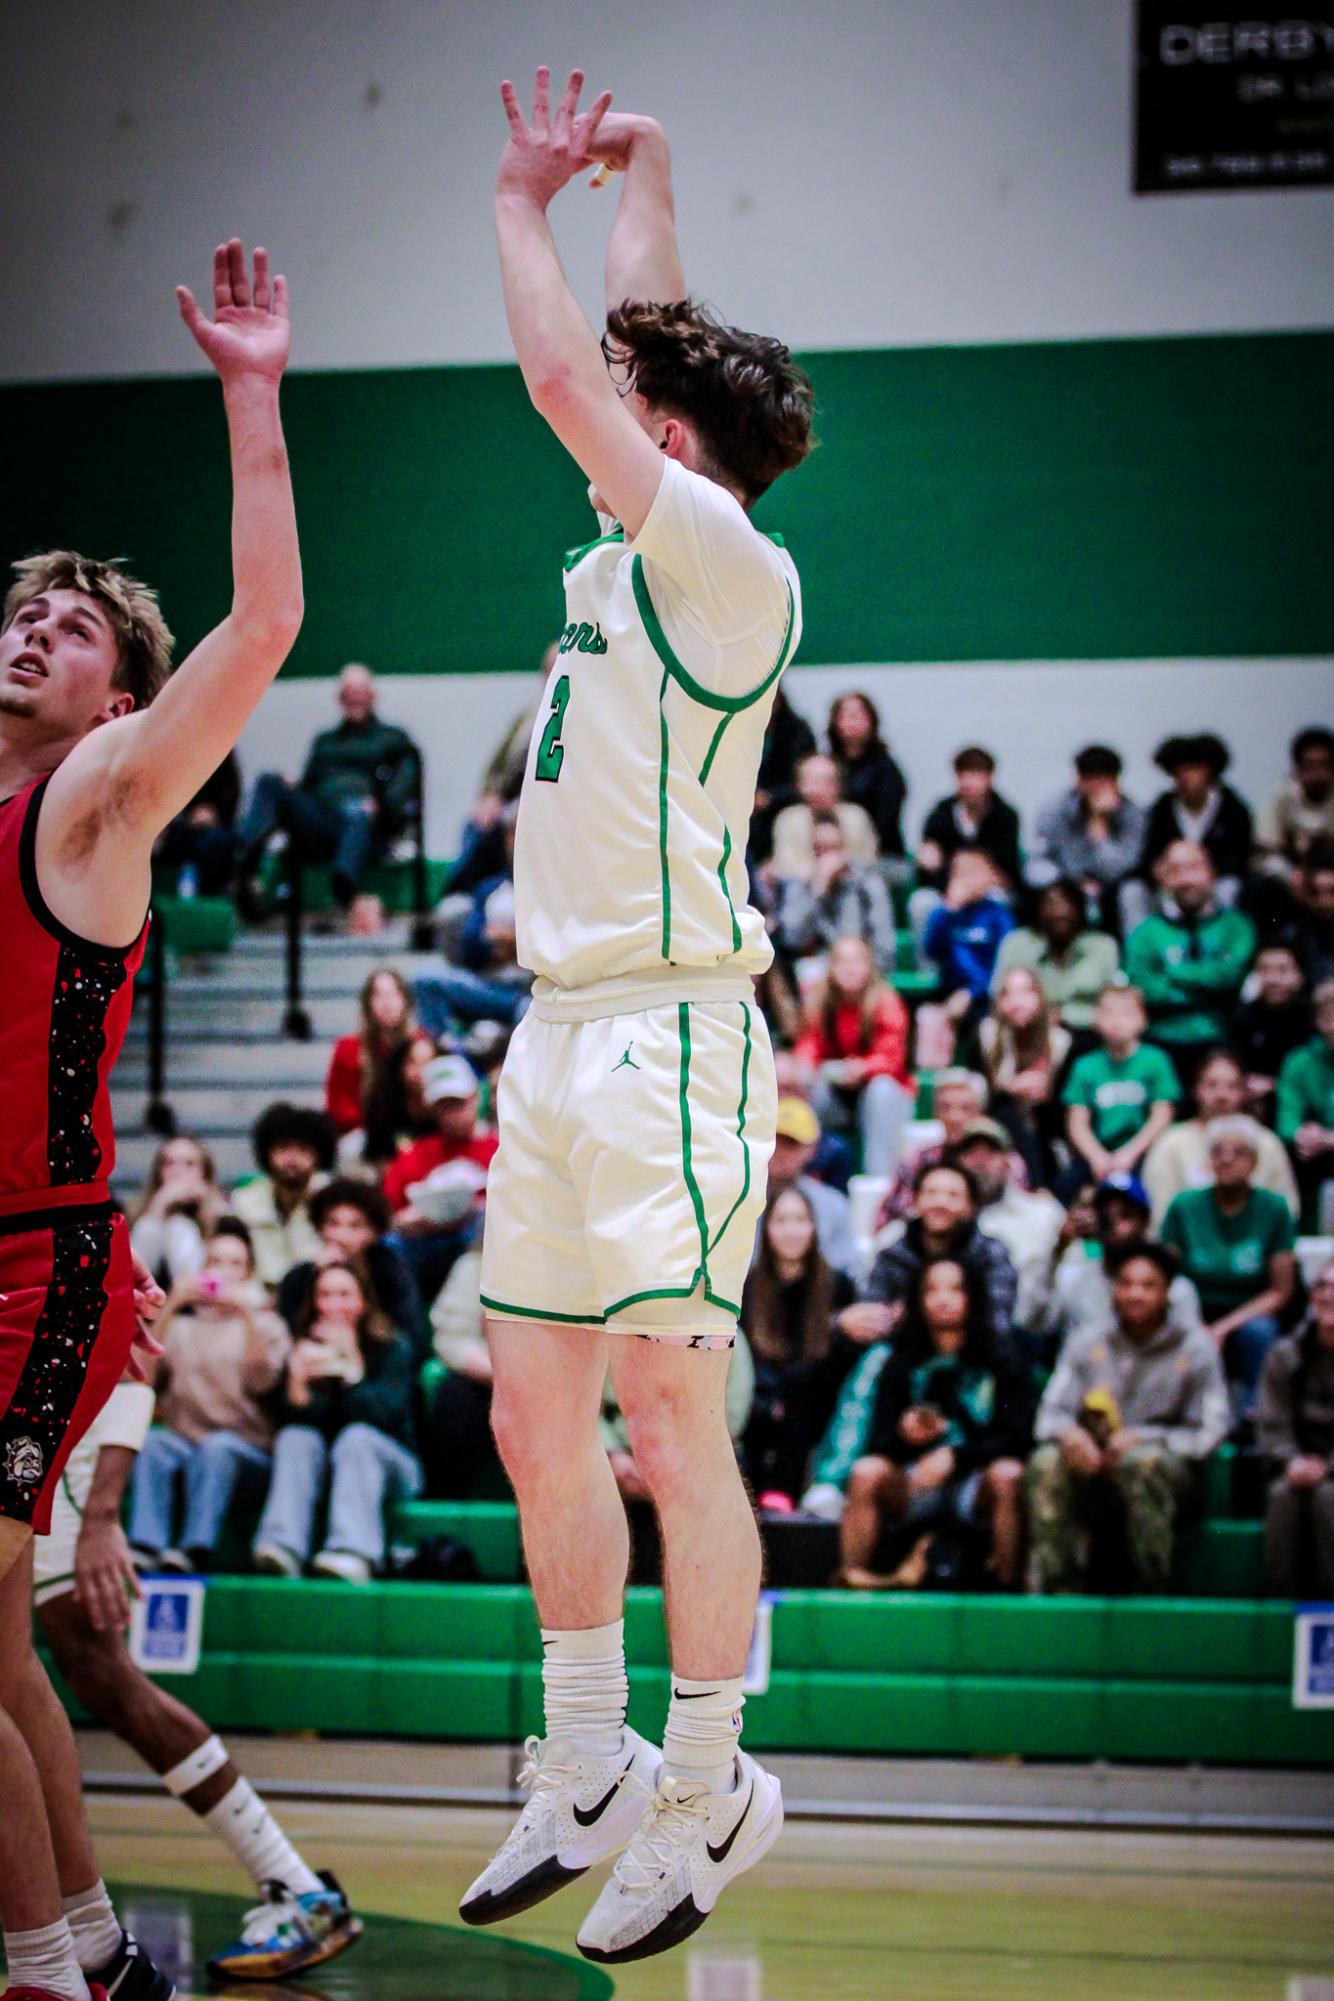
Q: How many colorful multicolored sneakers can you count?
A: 1